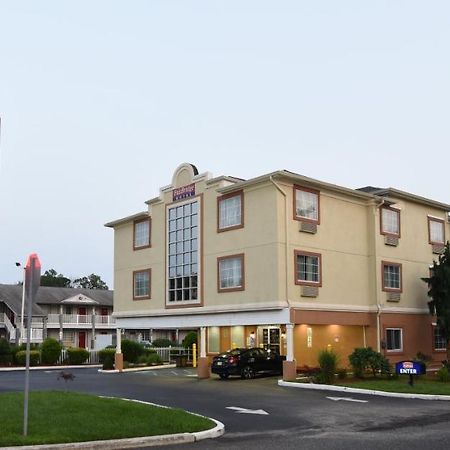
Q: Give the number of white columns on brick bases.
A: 3